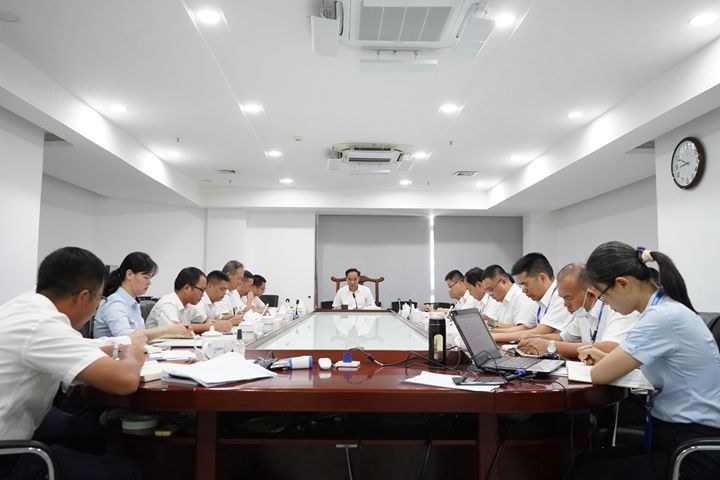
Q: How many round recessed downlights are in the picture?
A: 14